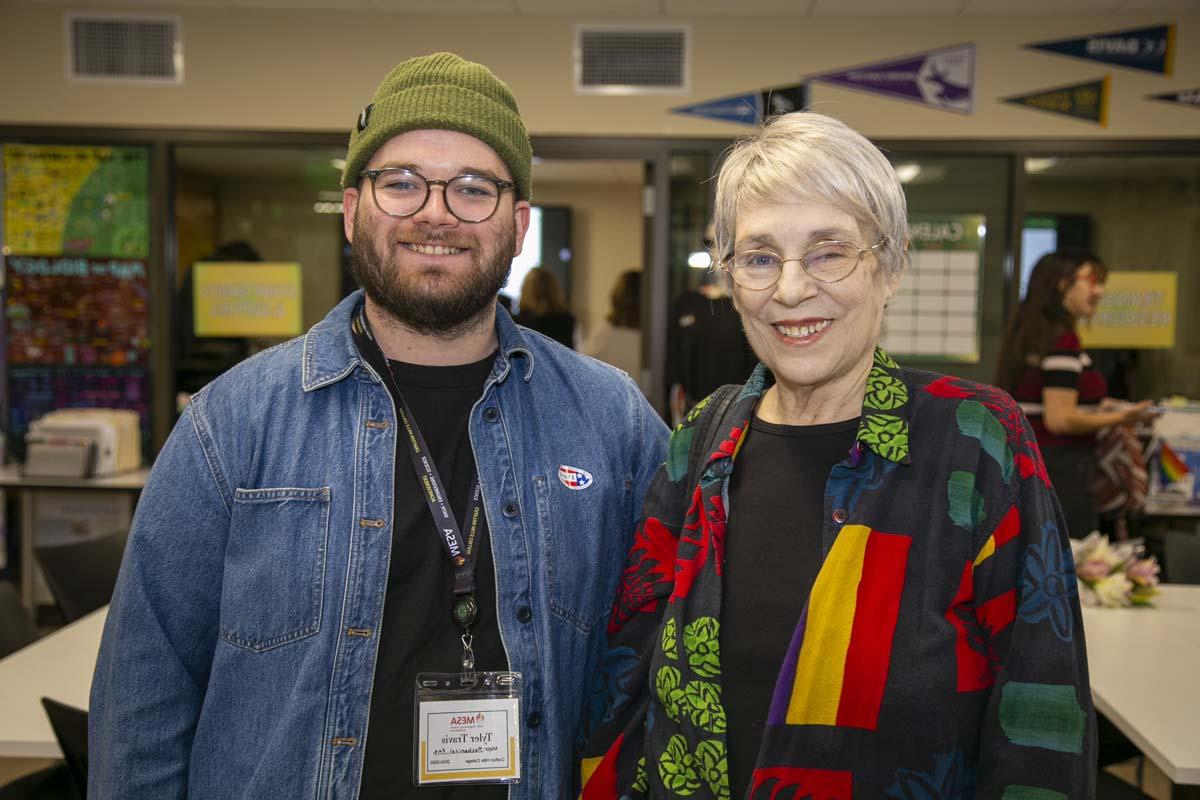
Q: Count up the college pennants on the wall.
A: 5